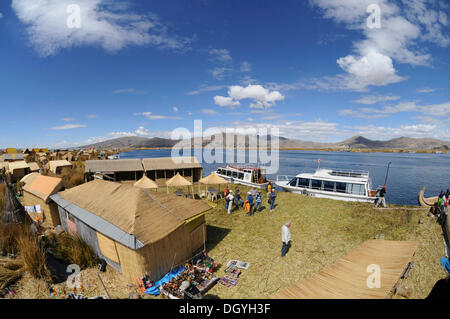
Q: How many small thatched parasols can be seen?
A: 3